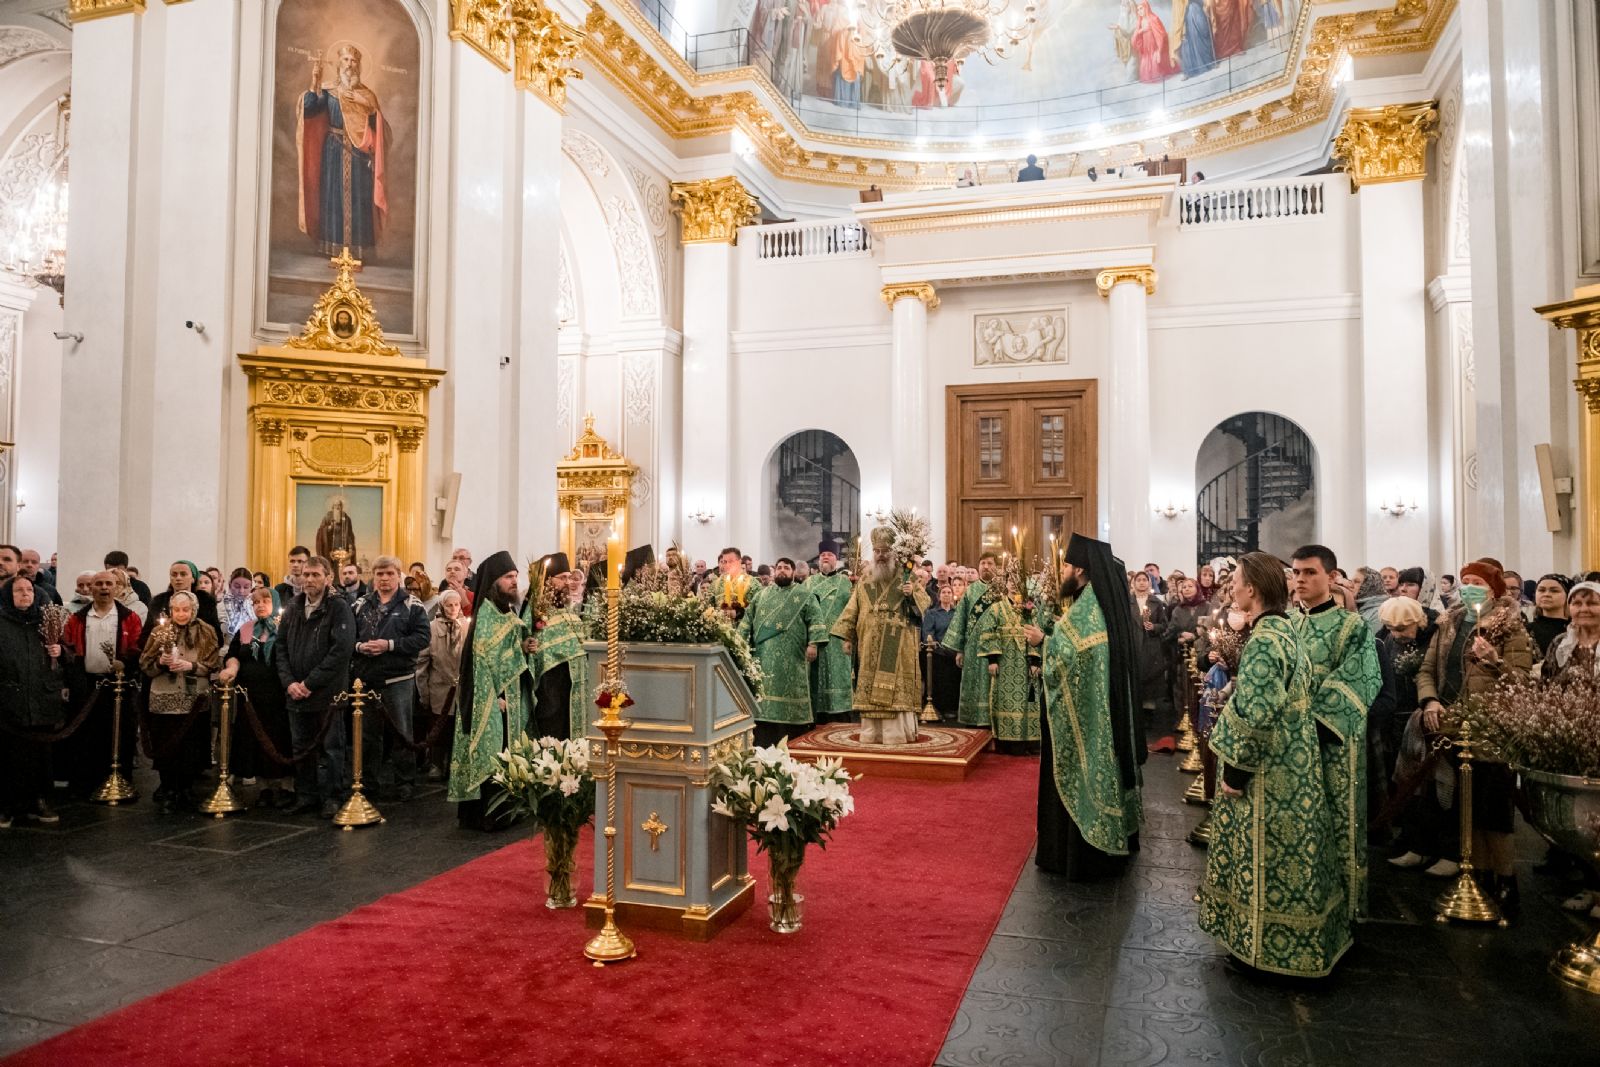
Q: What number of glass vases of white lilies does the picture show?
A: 2